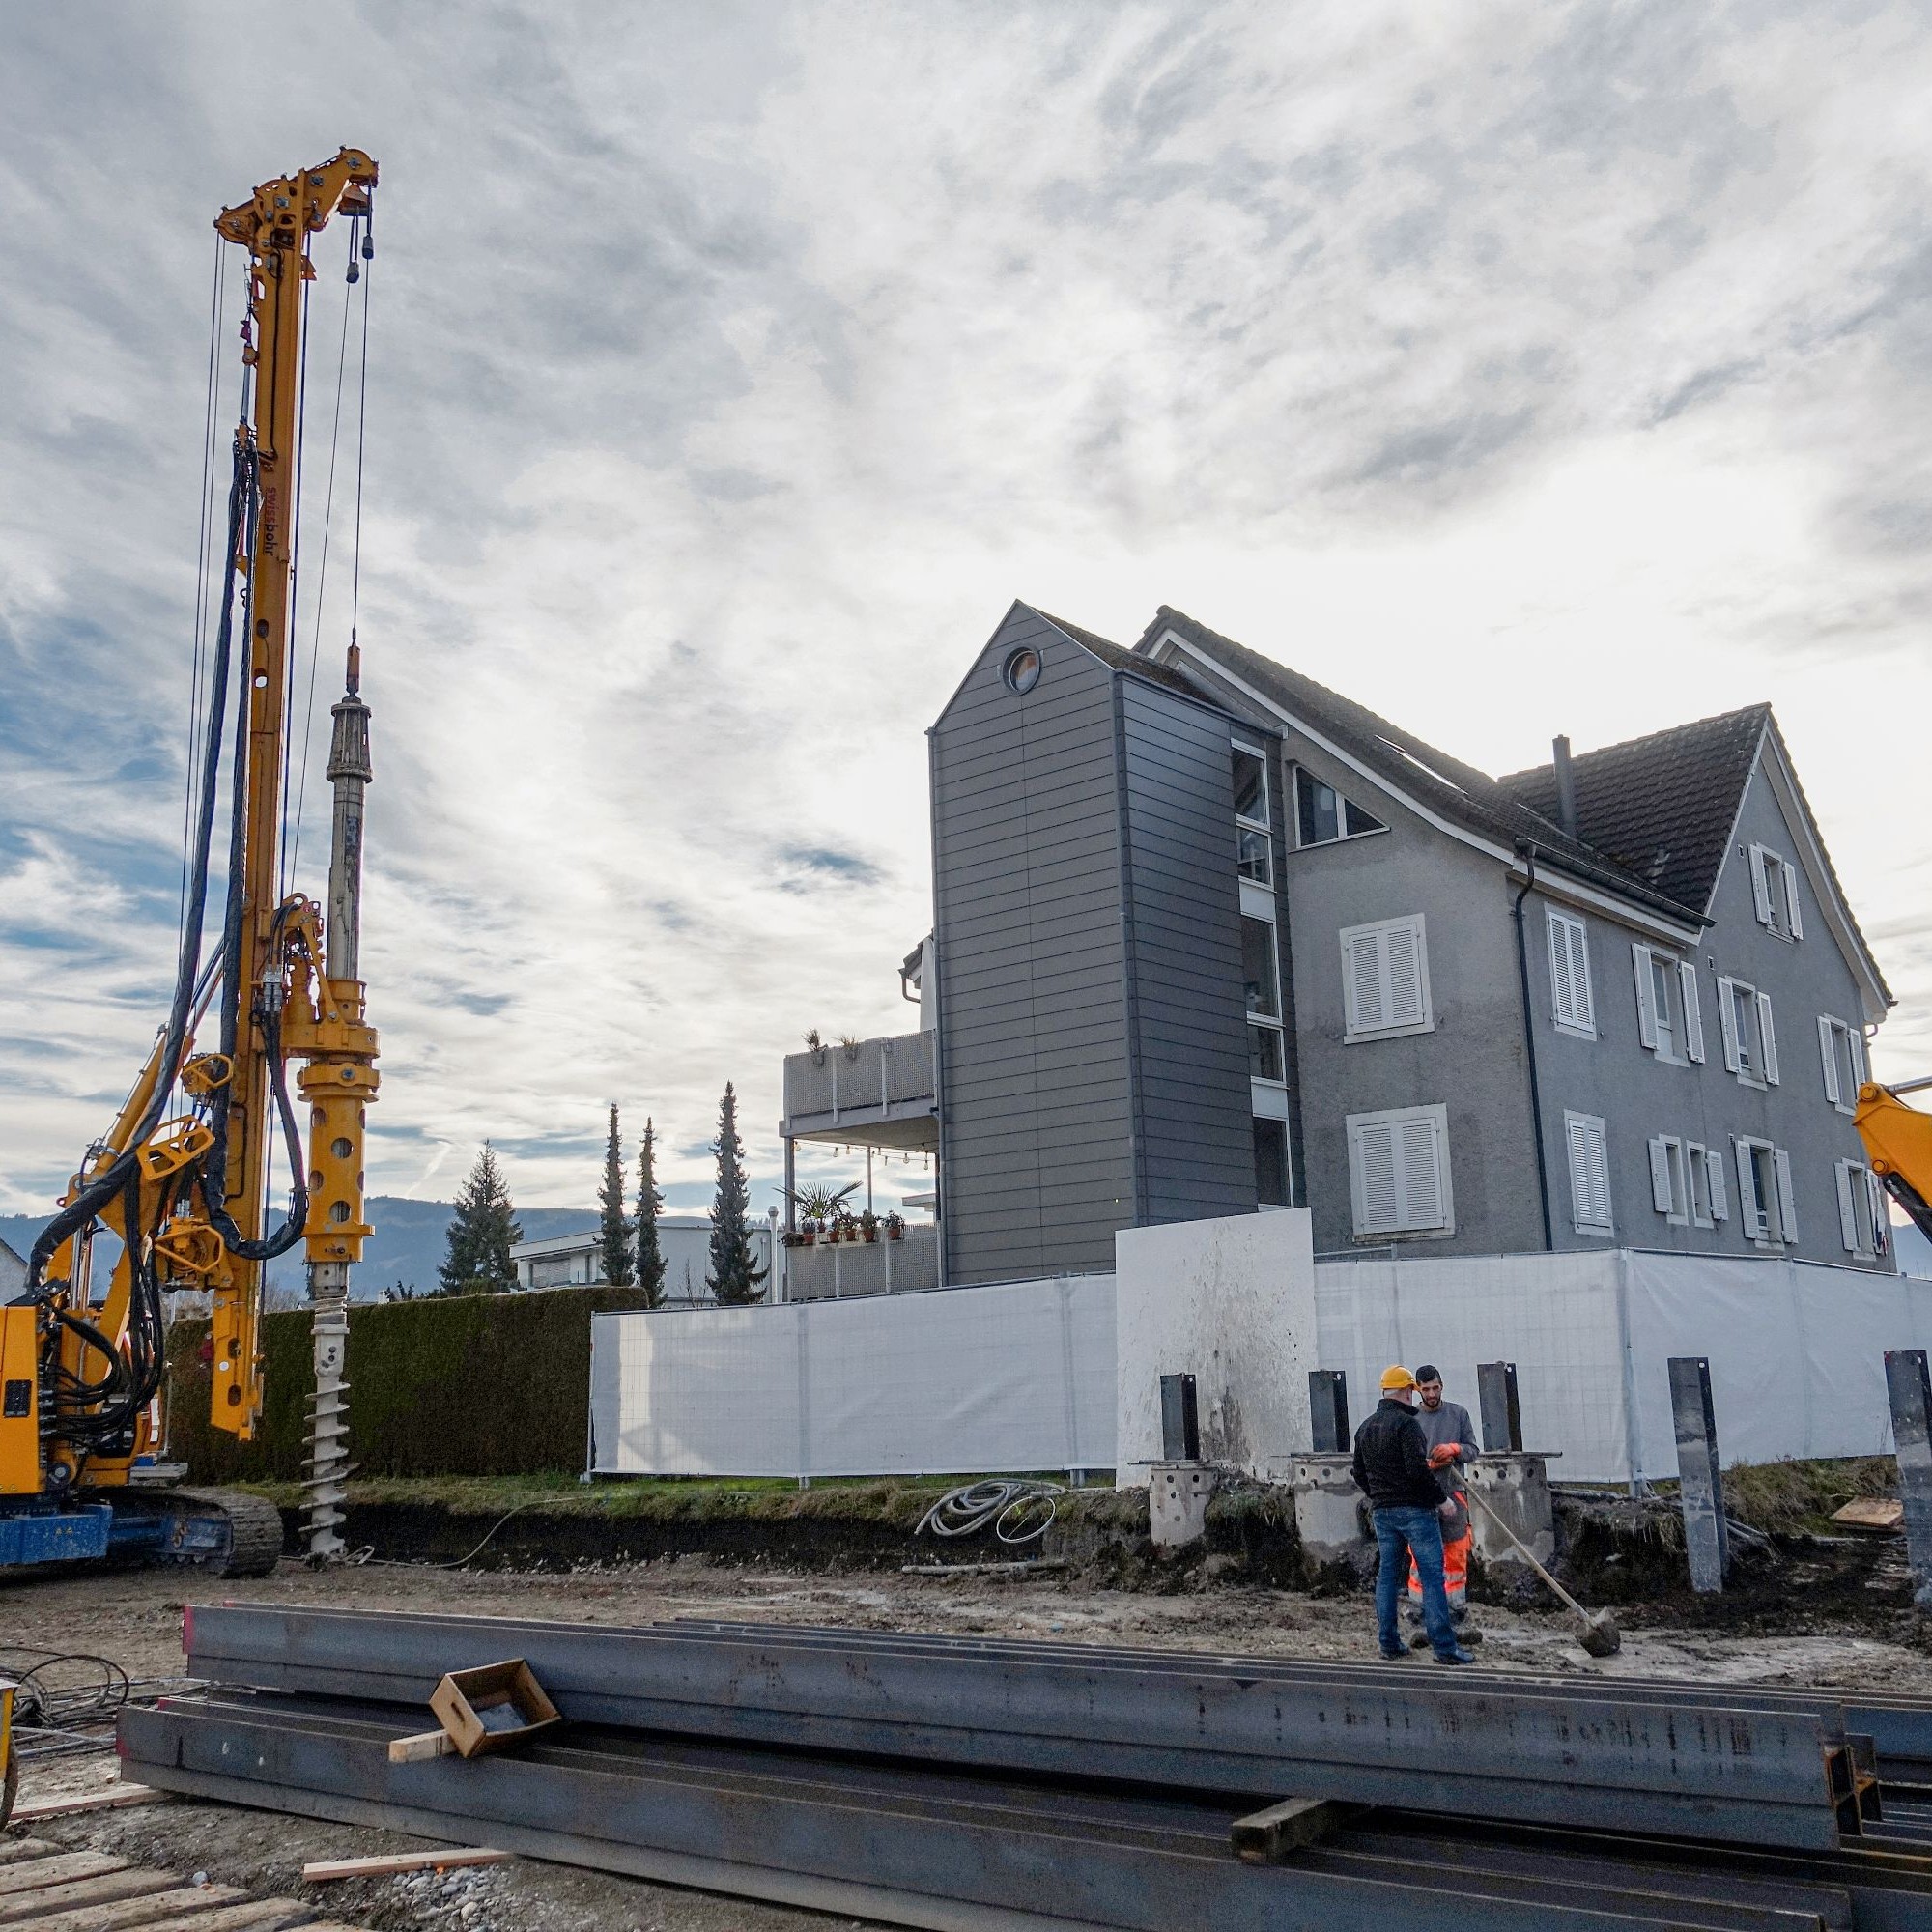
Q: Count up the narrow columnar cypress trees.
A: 3